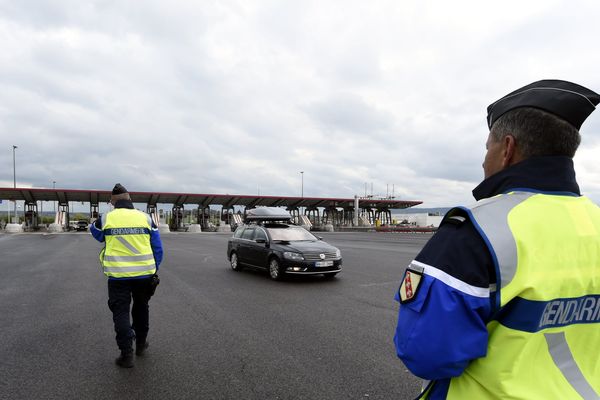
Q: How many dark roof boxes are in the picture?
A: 1